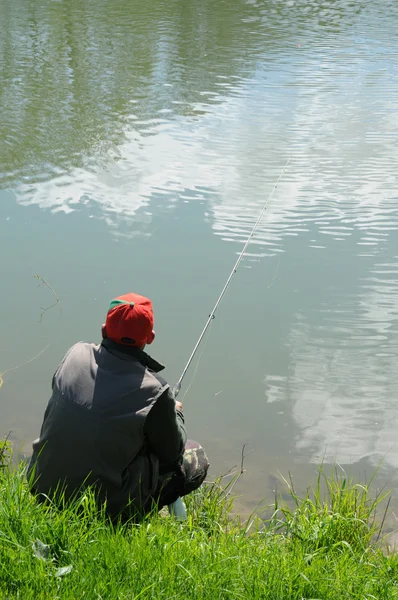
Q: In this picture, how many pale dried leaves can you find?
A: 2